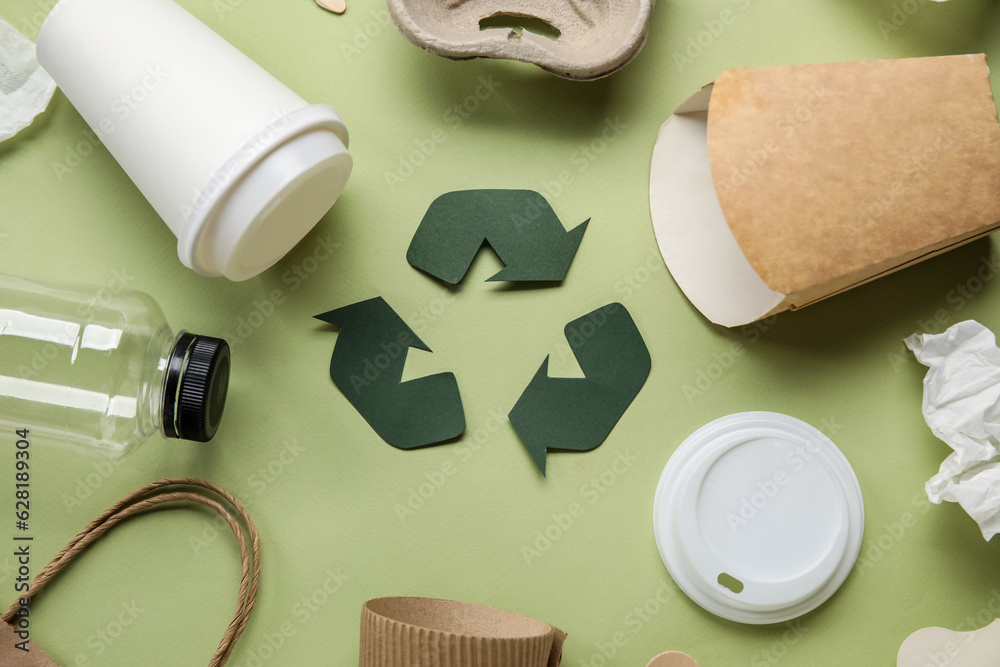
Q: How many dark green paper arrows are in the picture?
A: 3